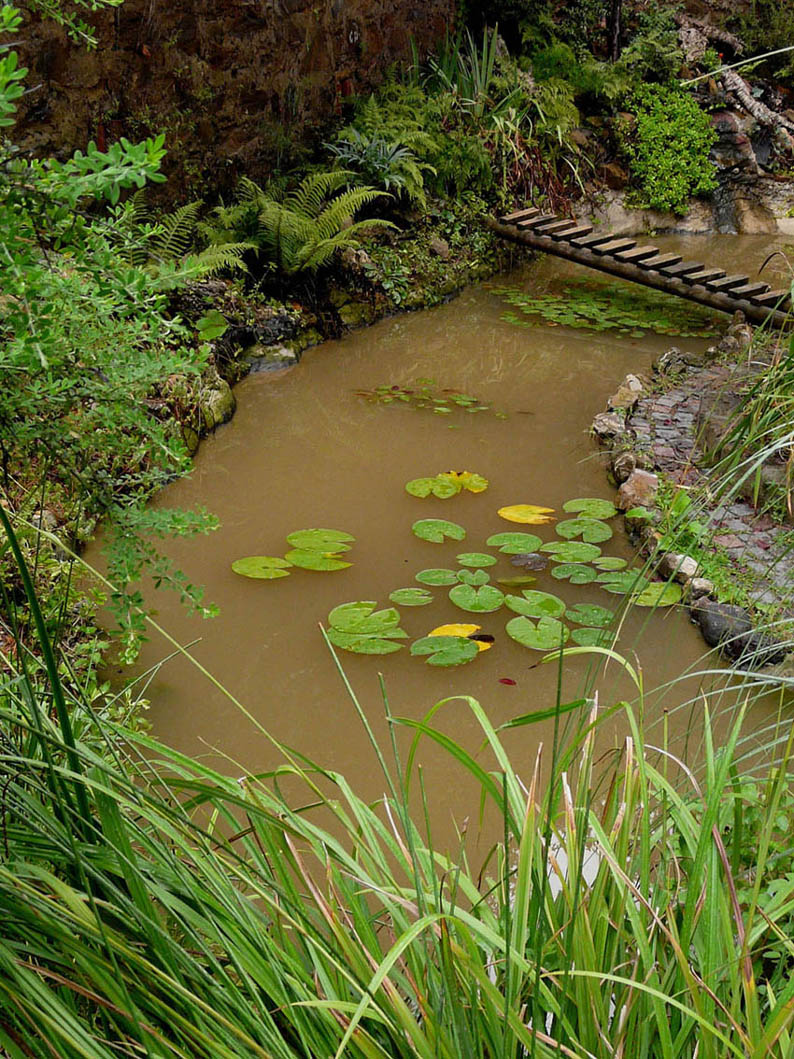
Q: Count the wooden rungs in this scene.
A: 13